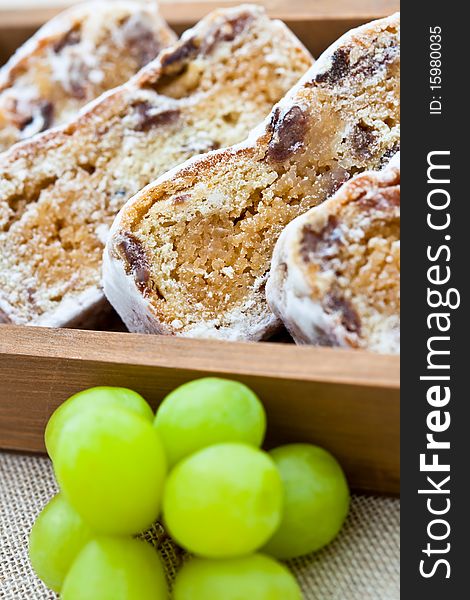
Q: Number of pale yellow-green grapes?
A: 8